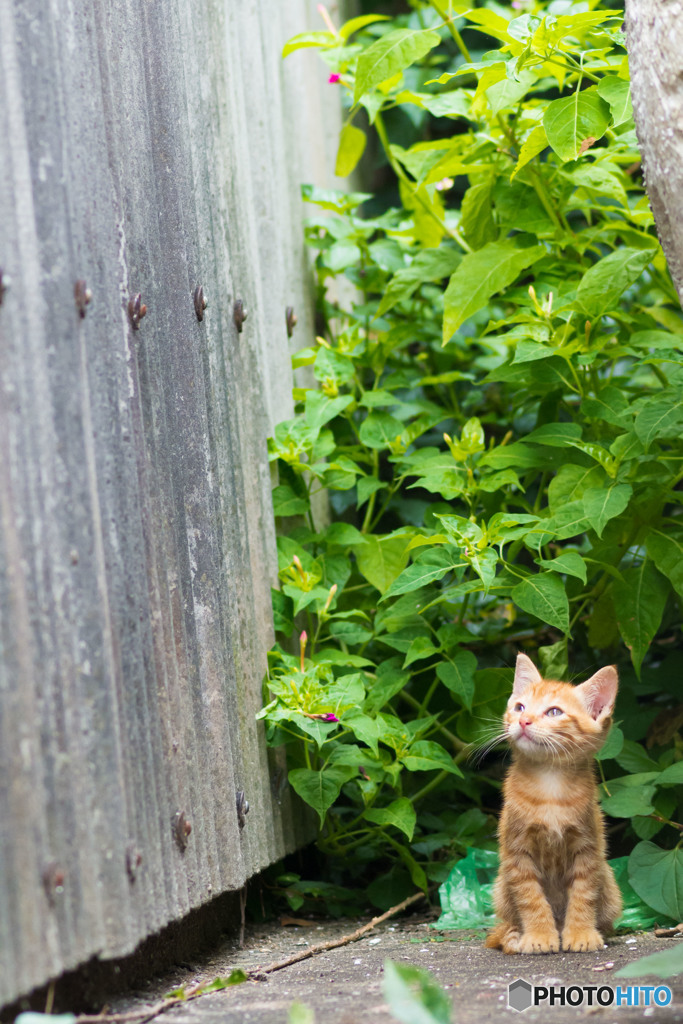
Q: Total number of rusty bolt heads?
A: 10